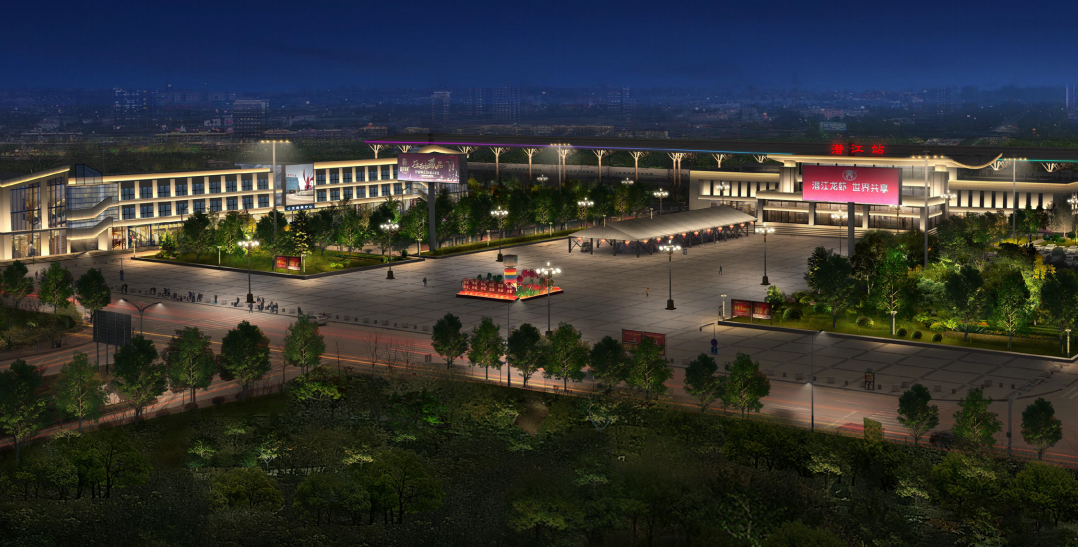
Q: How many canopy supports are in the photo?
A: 14